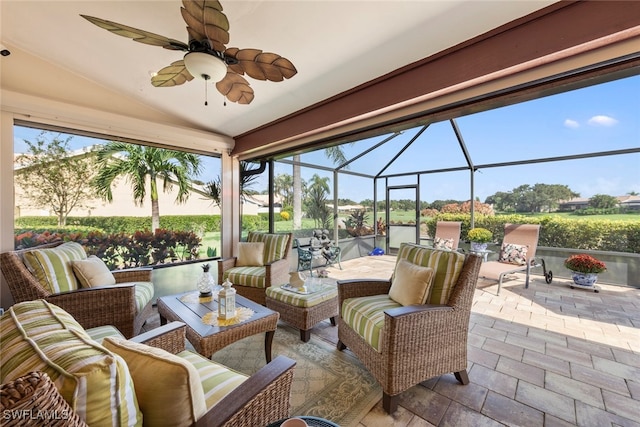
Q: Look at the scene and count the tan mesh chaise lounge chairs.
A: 2